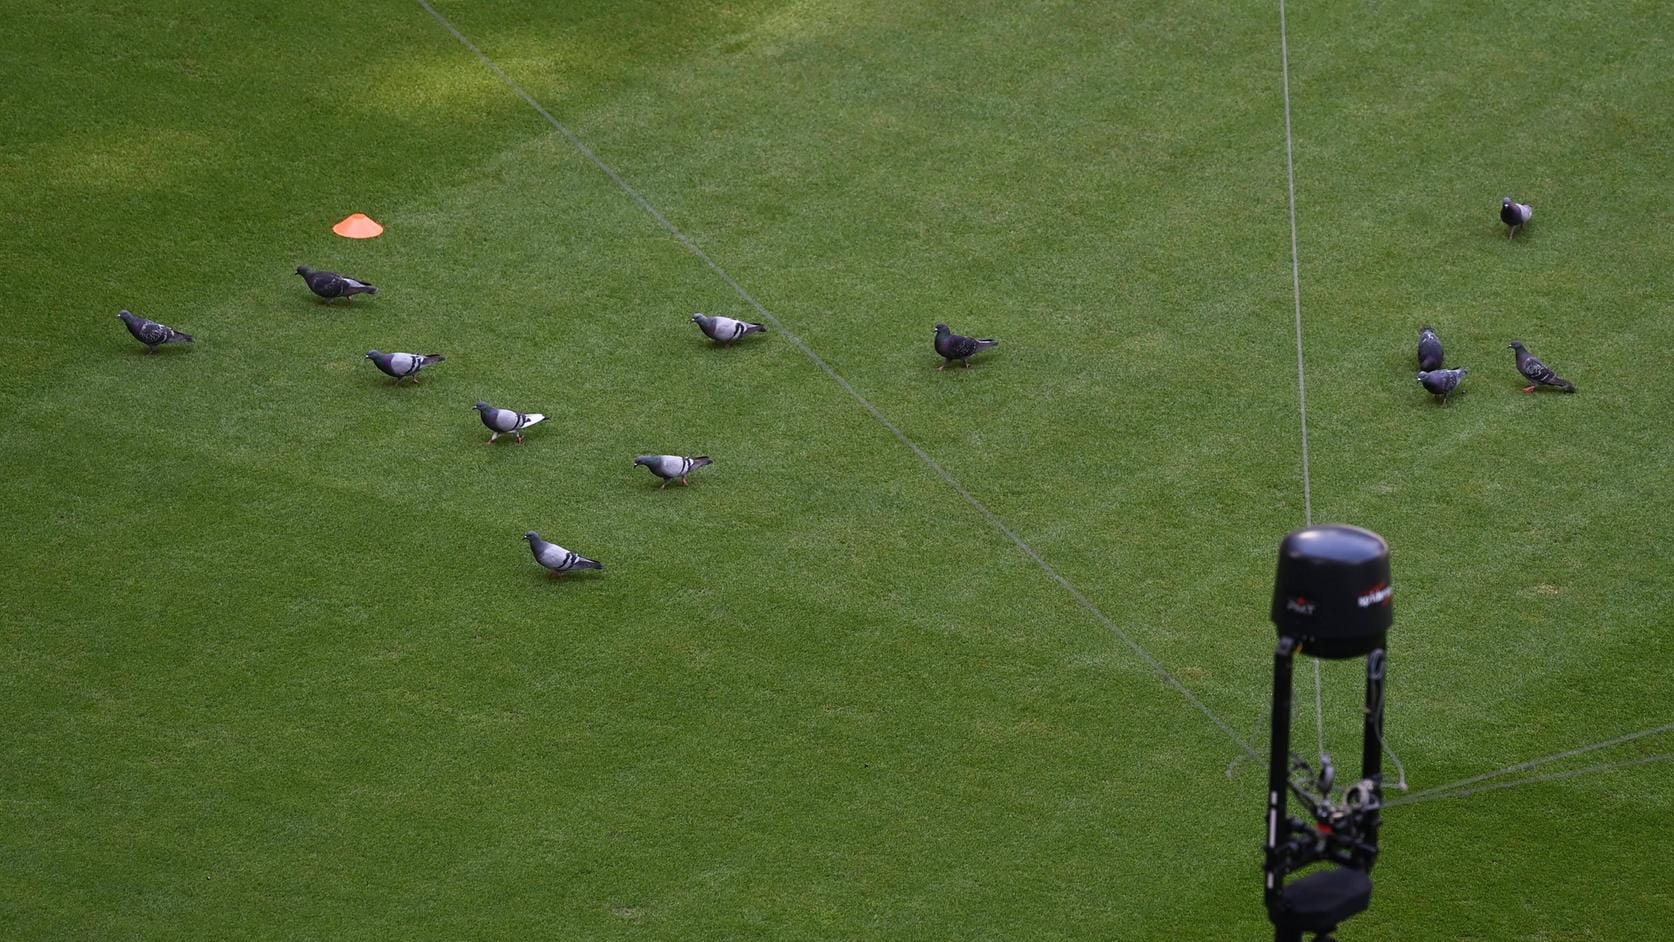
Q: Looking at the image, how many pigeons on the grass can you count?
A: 12